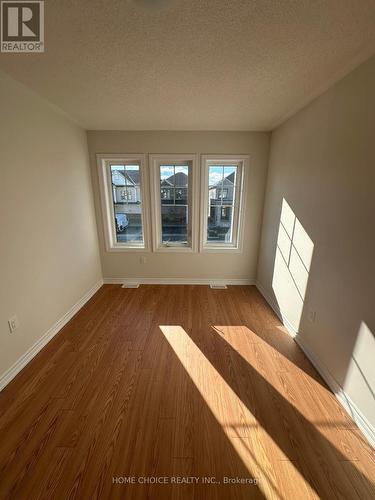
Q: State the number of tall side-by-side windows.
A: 3